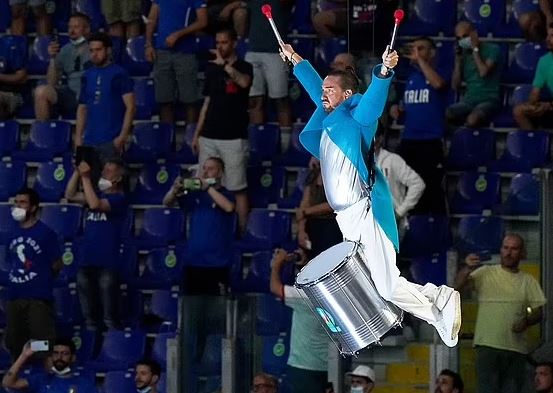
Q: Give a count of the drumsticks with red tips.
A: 2